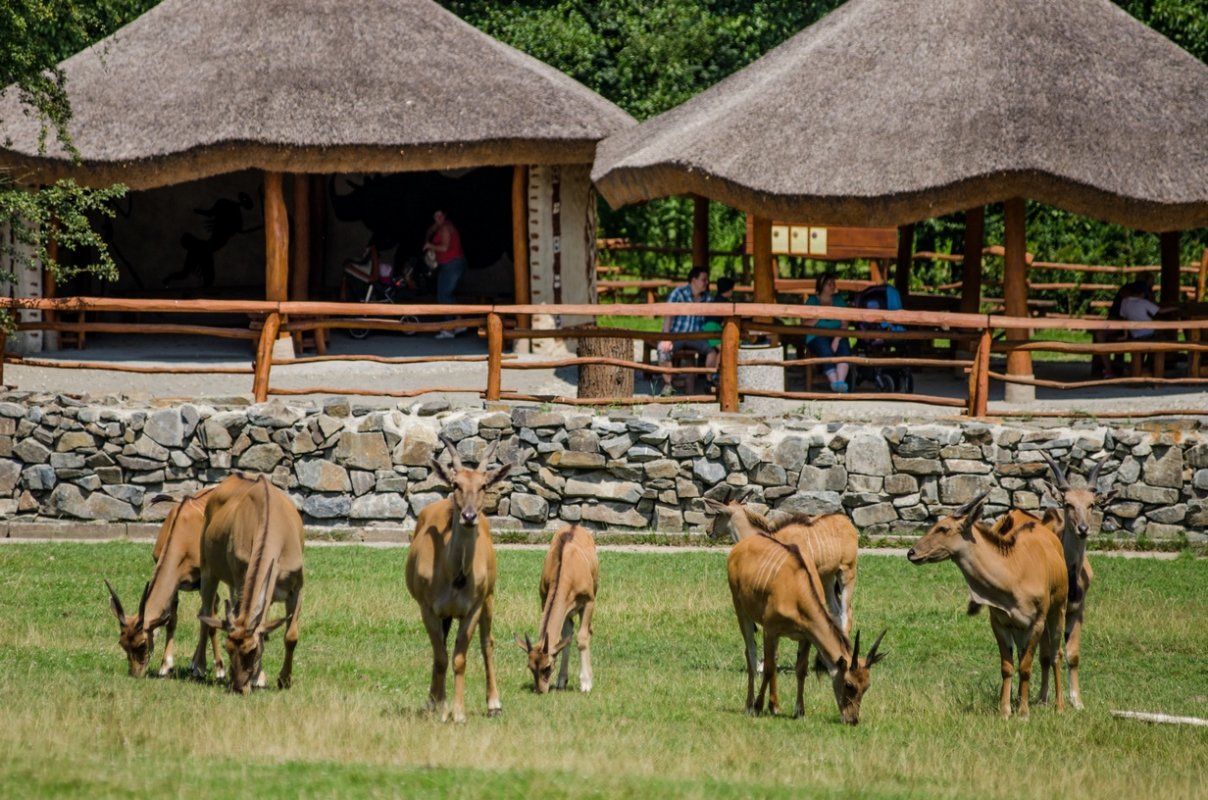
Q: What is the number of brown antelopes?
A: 8